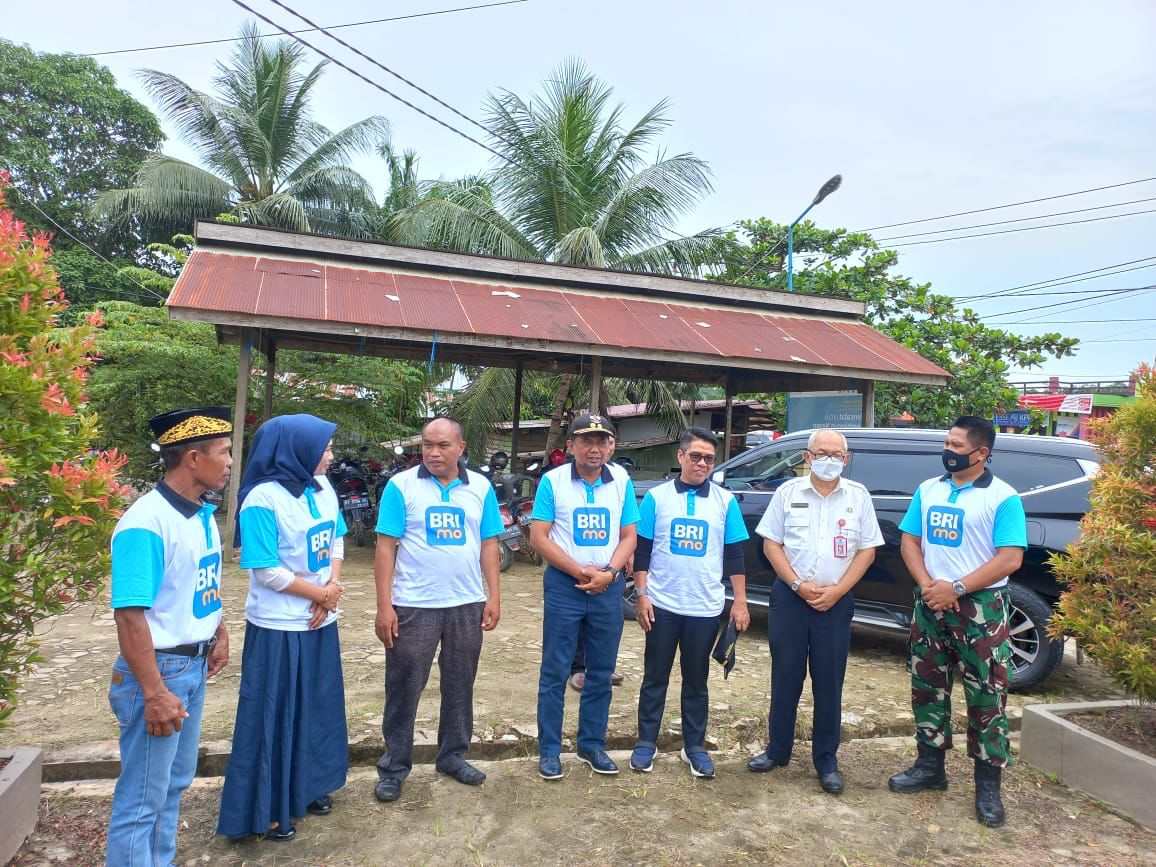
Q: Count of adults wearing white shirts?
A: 7